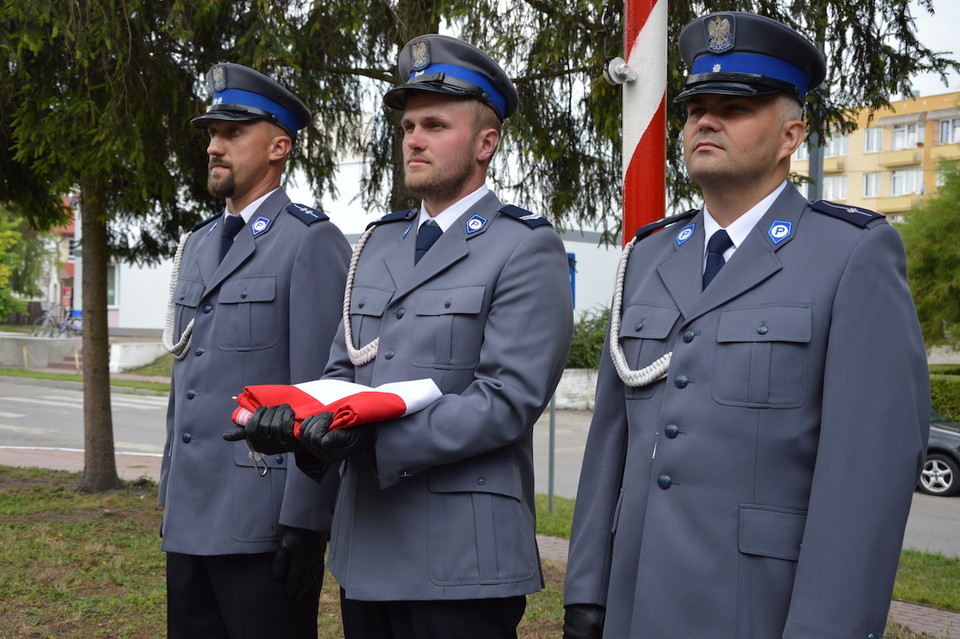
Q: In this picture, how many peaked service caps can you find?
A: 3